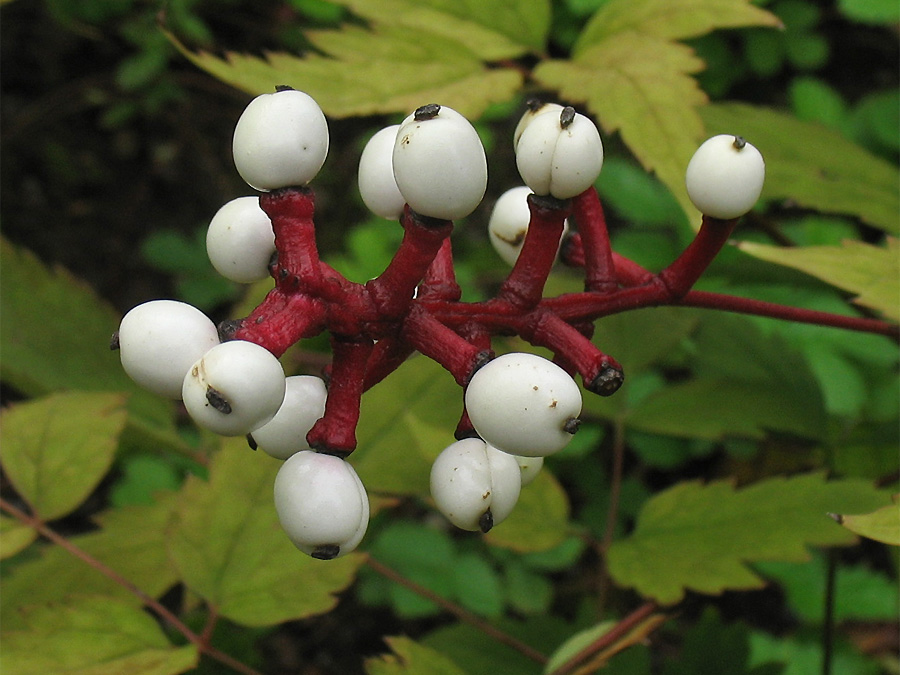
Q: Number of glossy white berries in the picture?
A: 15